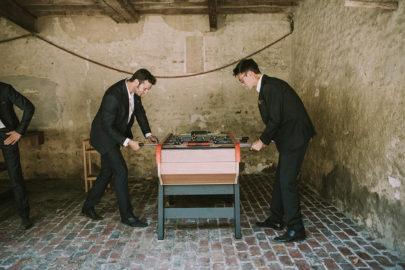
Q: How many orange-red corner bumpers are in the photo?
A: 2